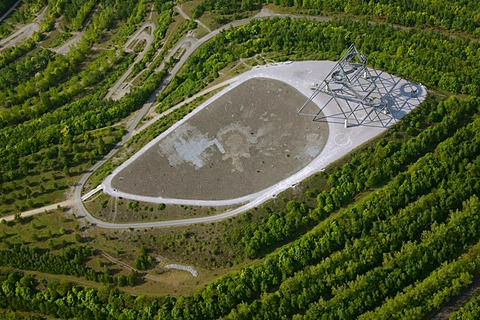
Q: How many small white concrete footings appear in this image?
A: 4